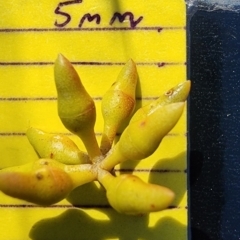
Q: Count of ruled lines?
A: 6